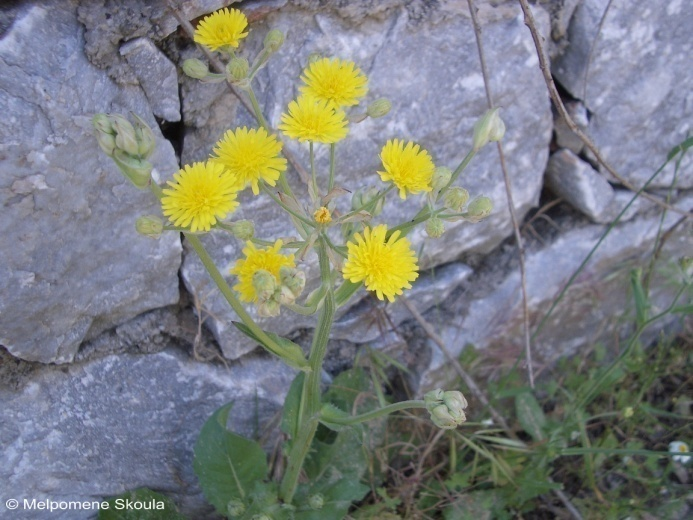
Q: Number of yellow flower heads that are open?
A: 8